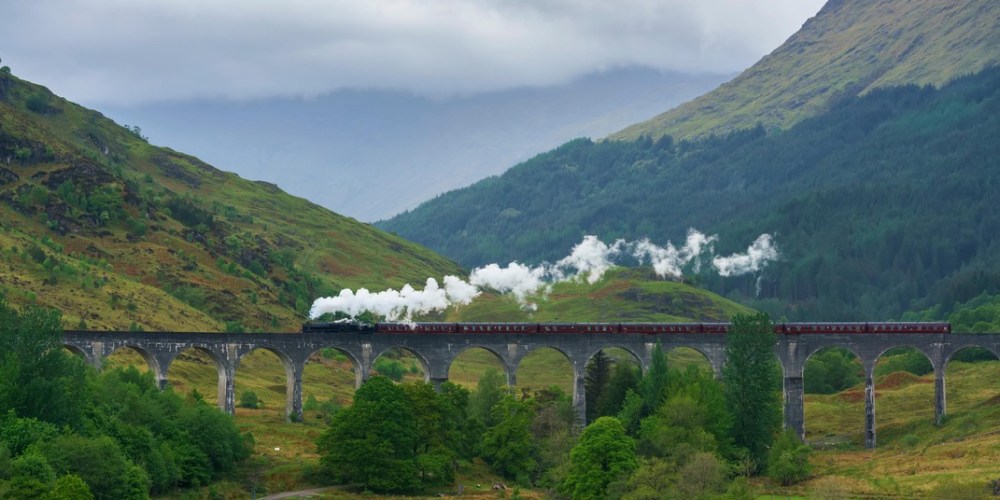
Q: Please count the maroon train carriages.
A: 7